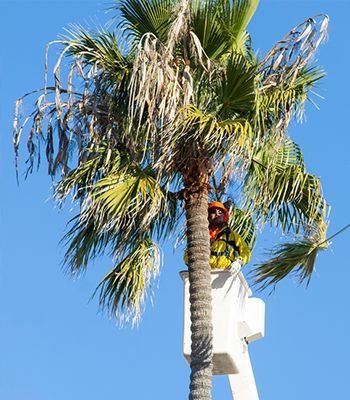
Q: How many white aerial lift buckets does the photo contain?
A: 1